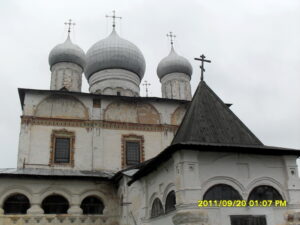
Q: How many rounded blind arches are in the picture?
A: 3